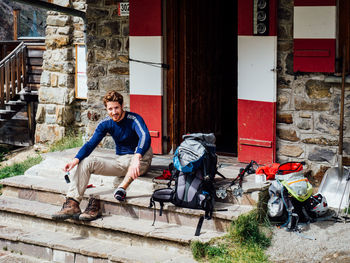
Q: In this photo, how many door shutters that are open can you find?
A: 2